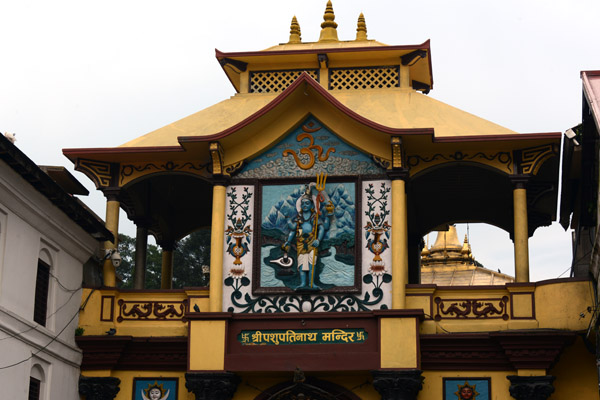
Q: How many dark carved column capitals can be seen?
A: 4